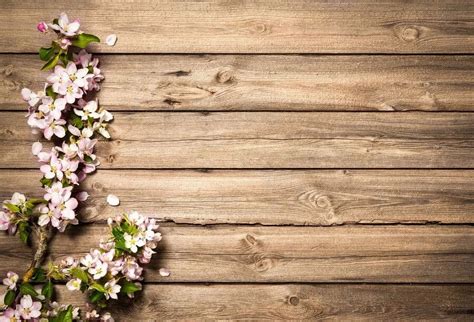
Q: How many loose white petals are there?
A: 3